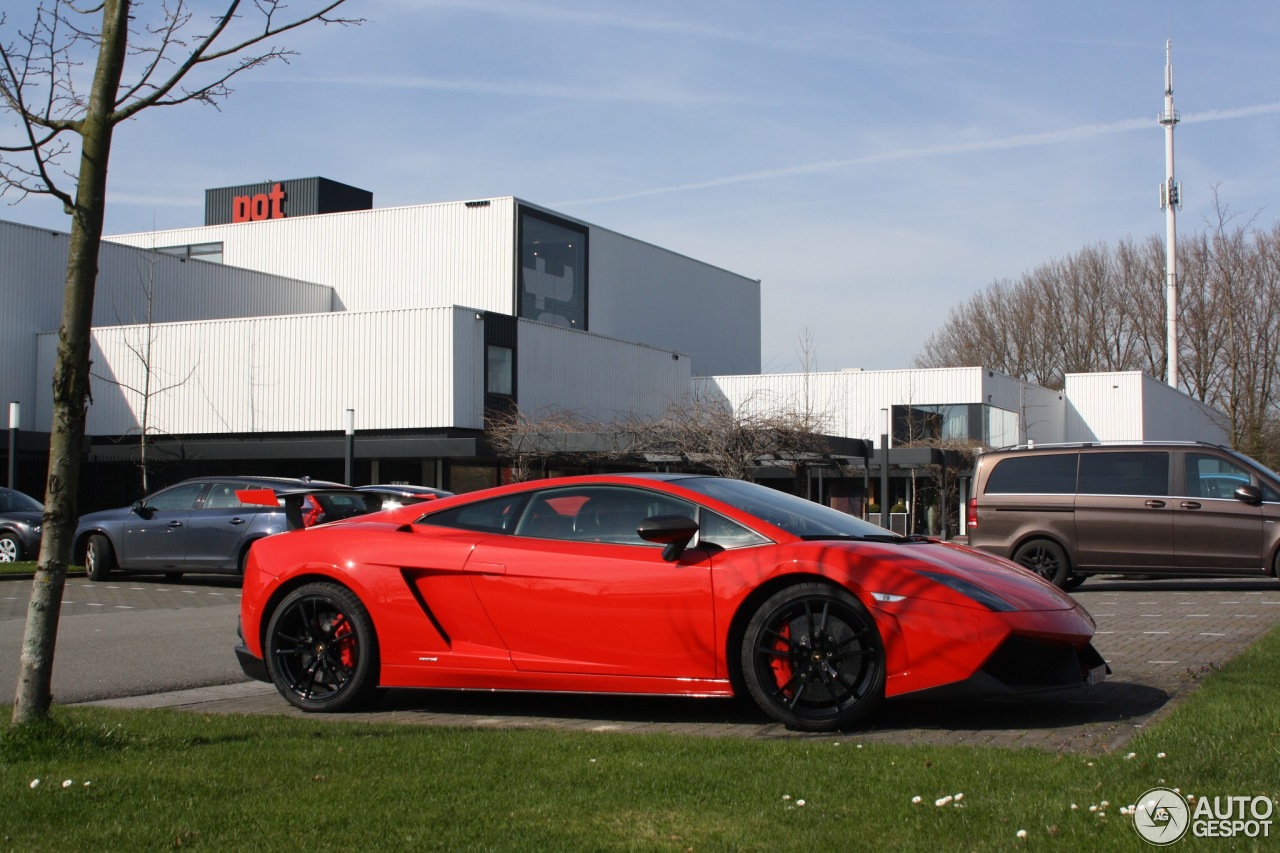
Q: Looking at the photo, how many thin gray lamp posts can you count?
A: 3